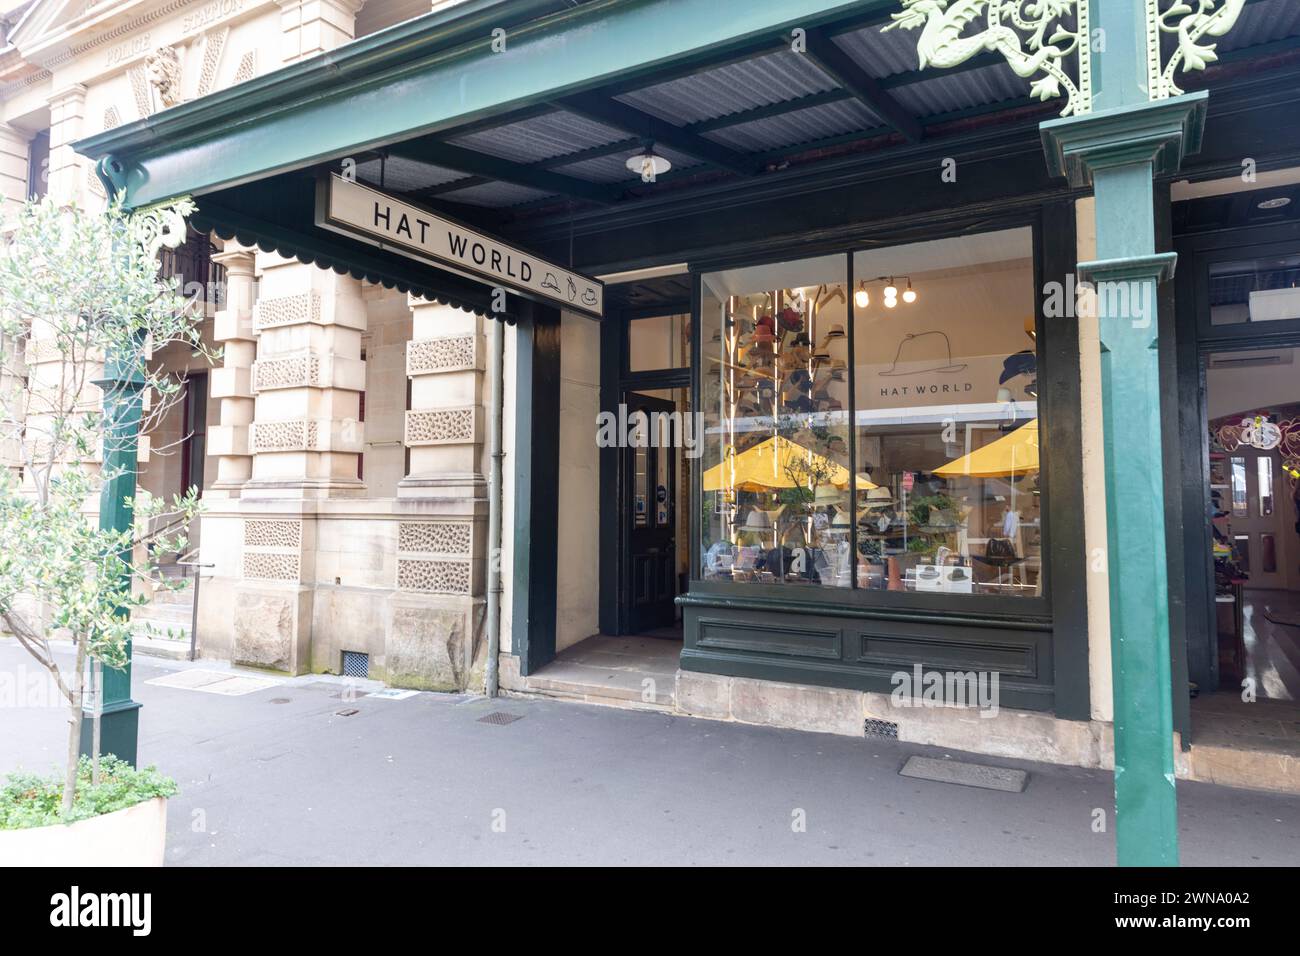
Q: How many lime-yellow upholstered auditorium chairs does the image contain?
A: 0